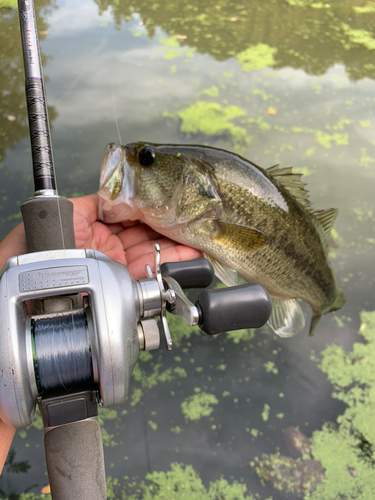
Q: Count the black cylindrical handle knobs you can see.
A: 2